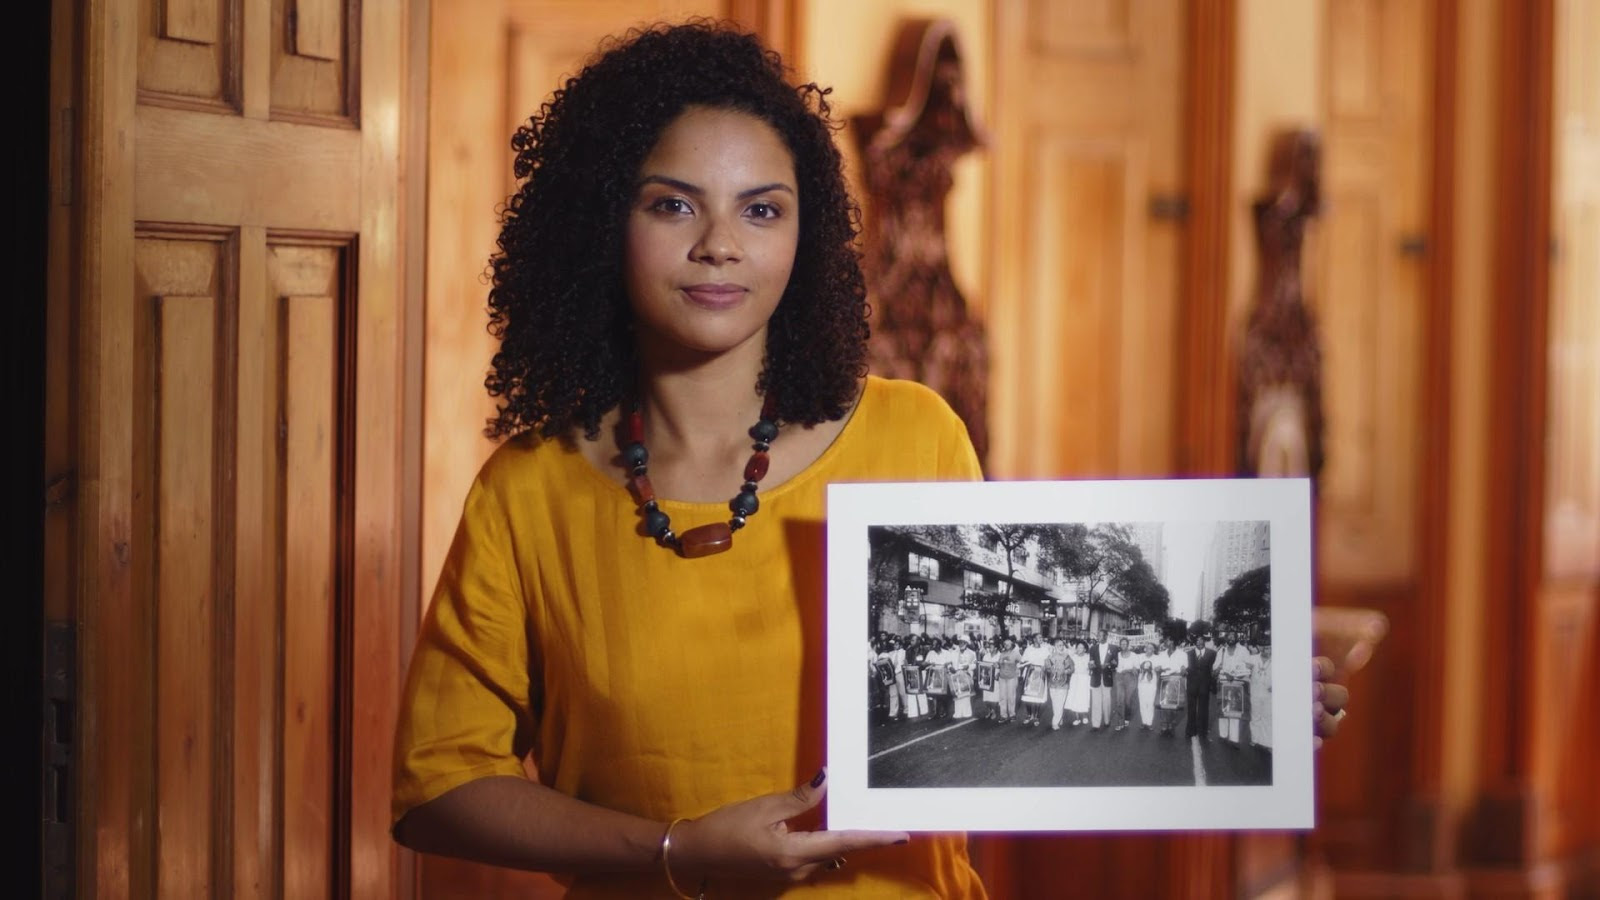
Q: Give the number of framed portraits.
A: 8